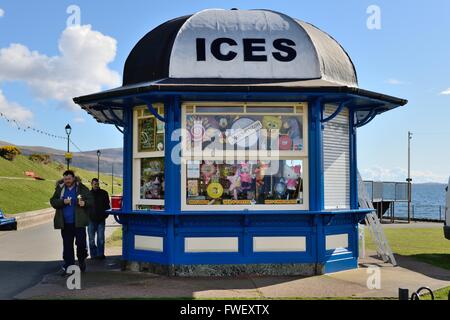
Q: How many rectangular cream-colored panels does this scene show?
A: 4